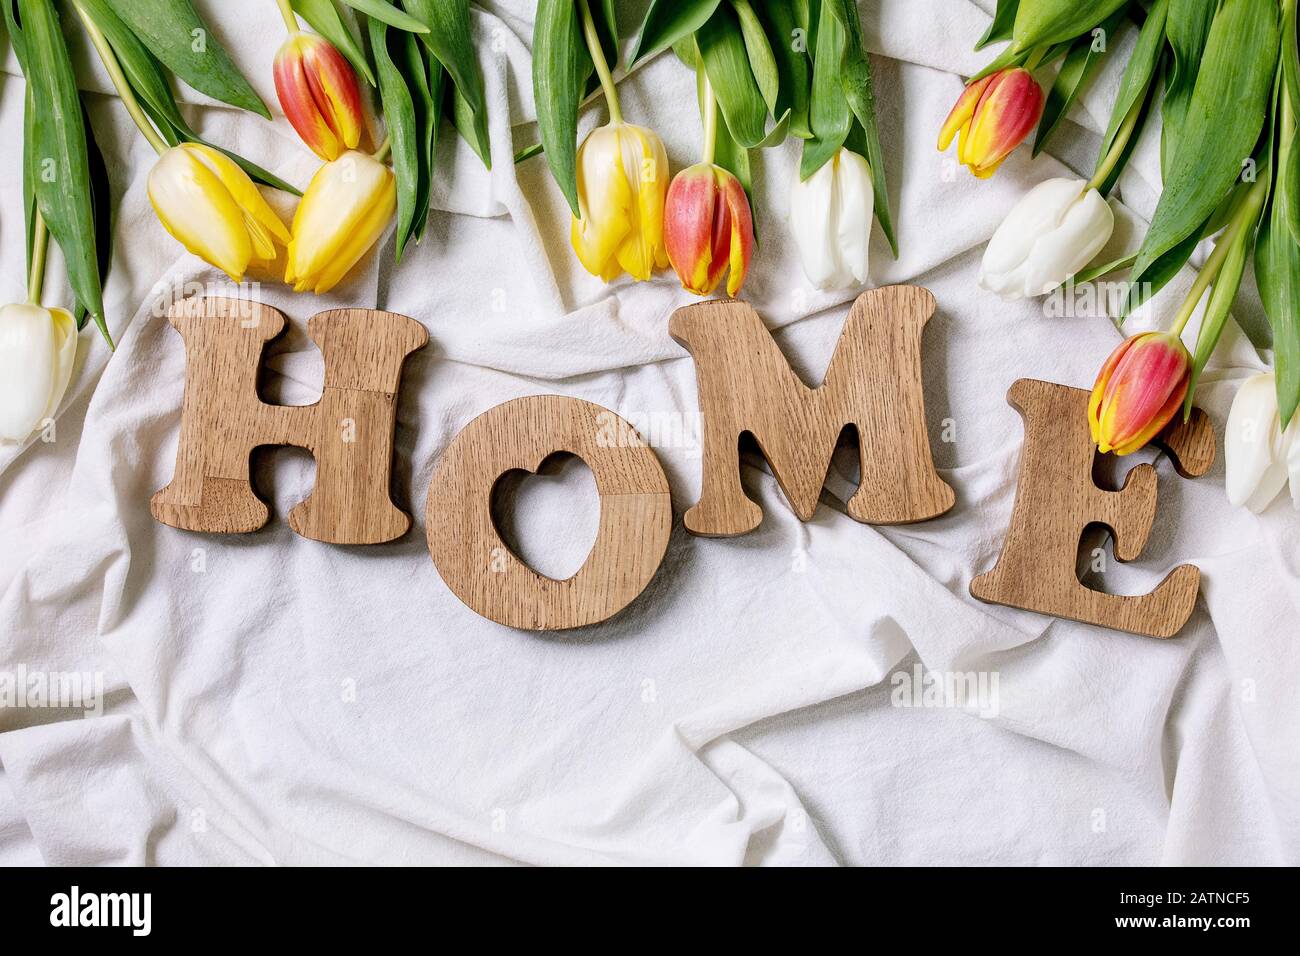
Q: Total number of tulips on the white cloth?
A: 11